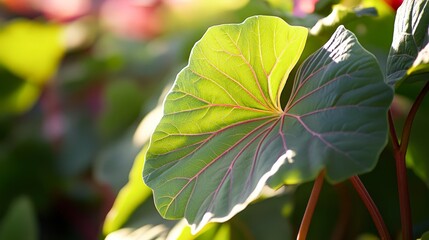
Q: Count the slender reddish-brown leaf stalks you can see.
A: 3